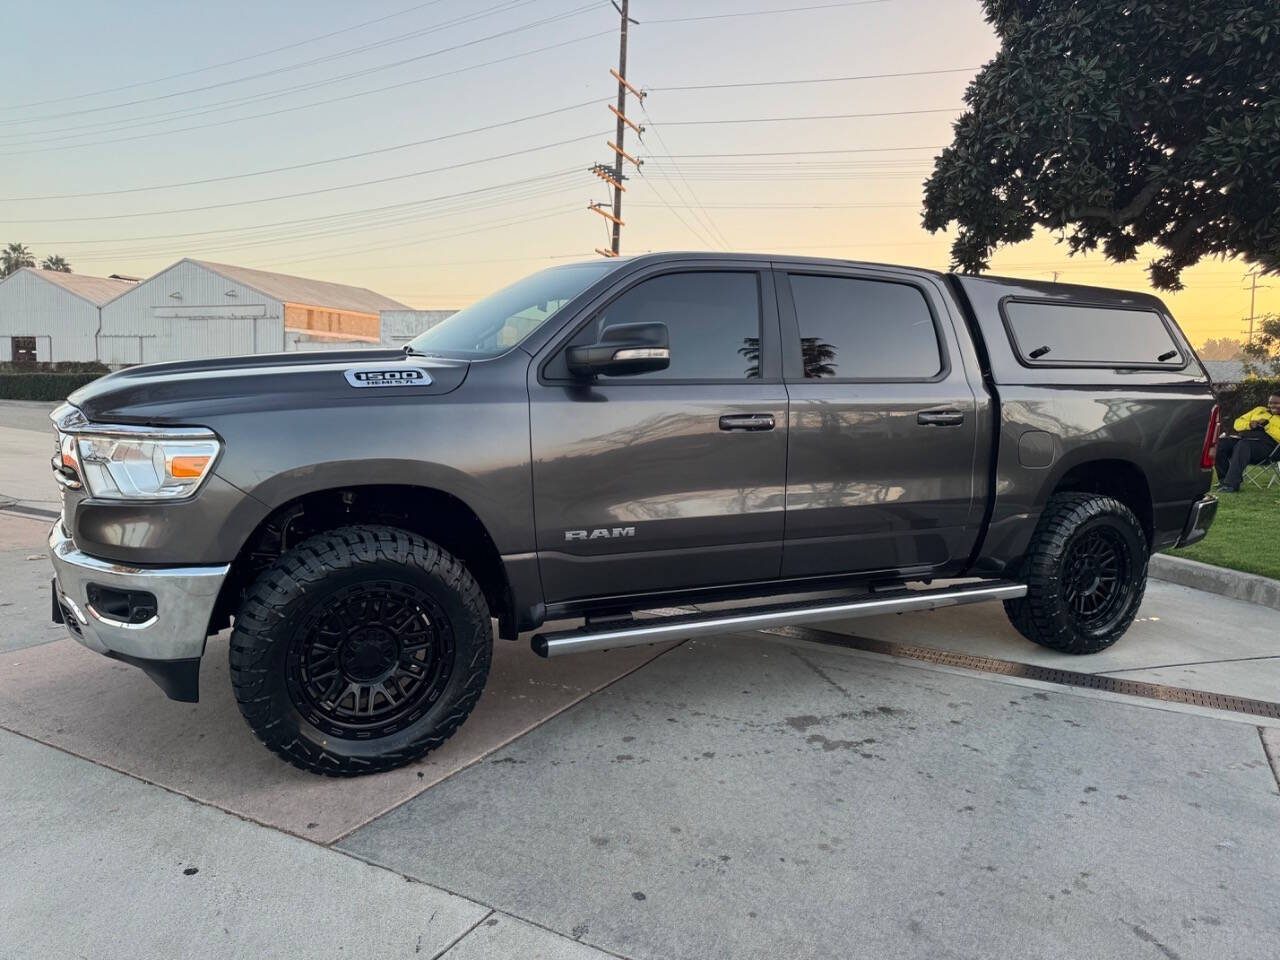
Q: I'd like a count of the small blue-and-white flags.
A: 0